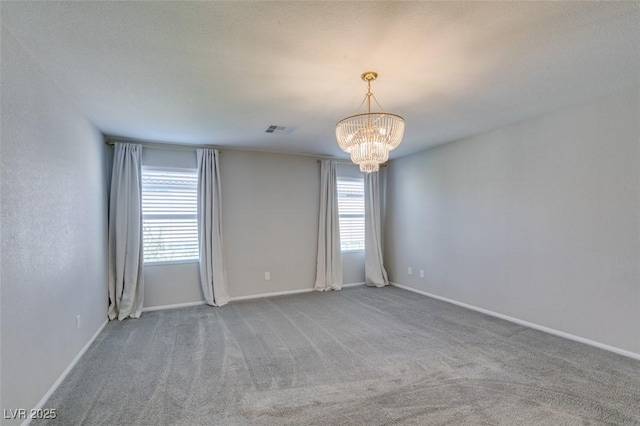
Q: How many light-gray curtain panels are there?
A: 4